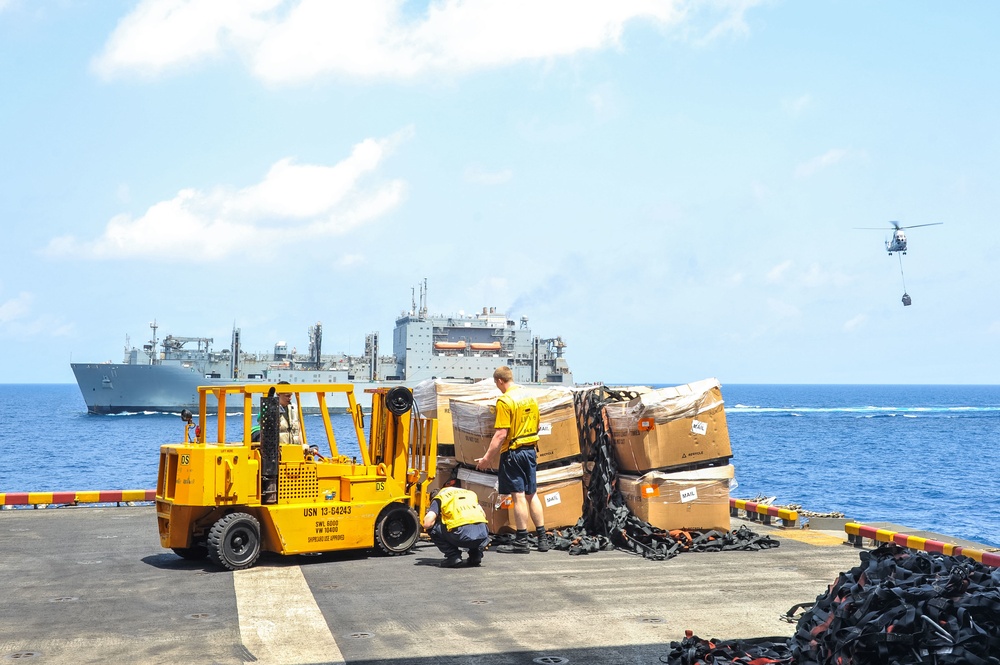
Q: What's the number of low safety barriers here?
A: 3